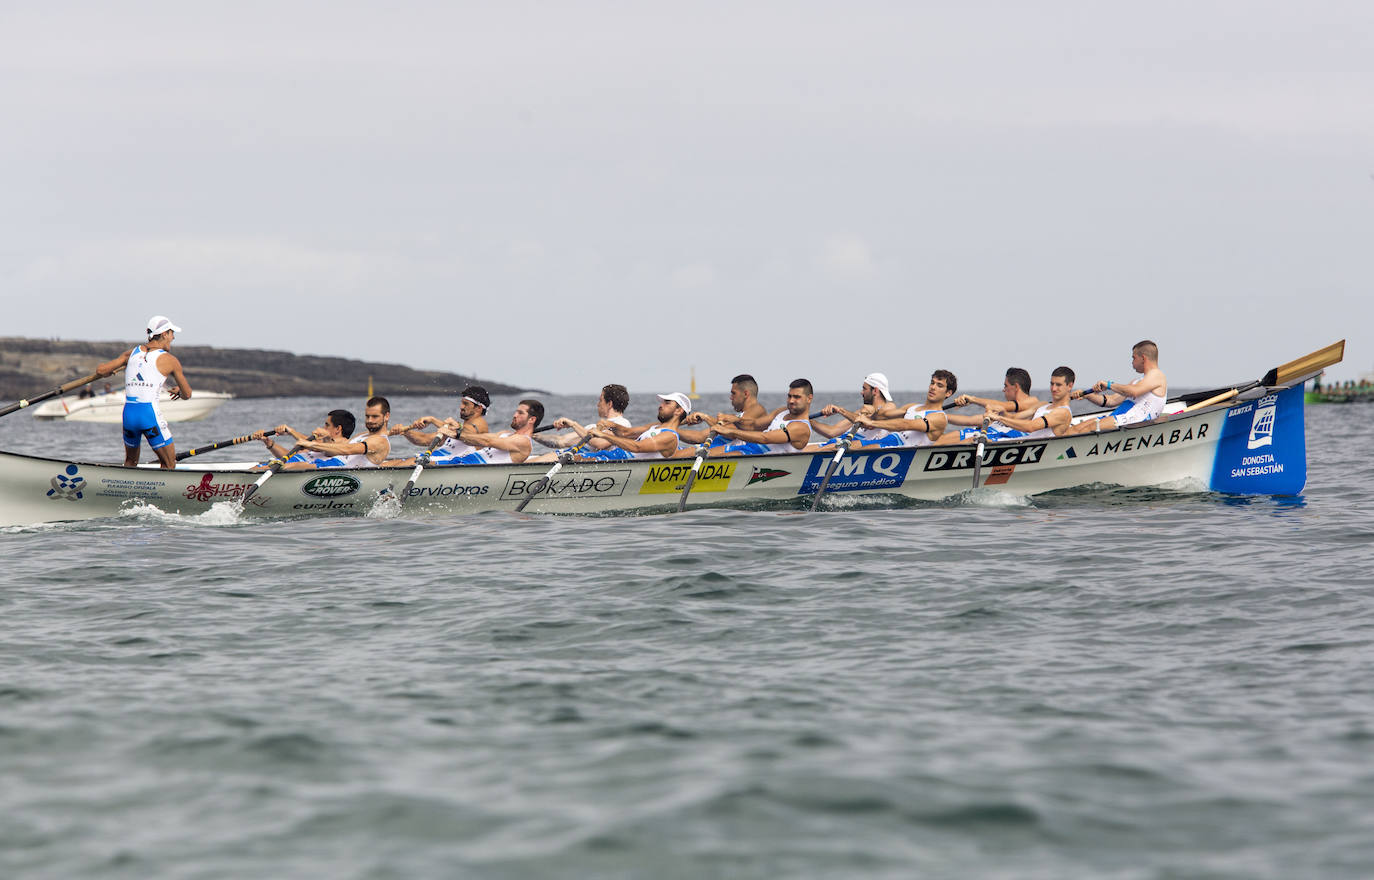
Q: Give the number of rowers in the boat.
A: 13